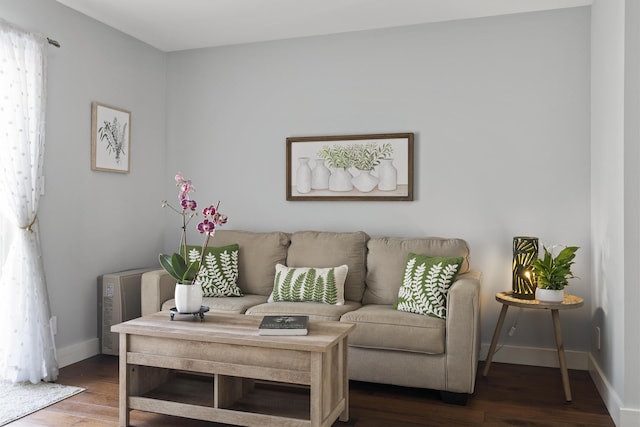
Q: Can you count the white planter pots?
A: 2